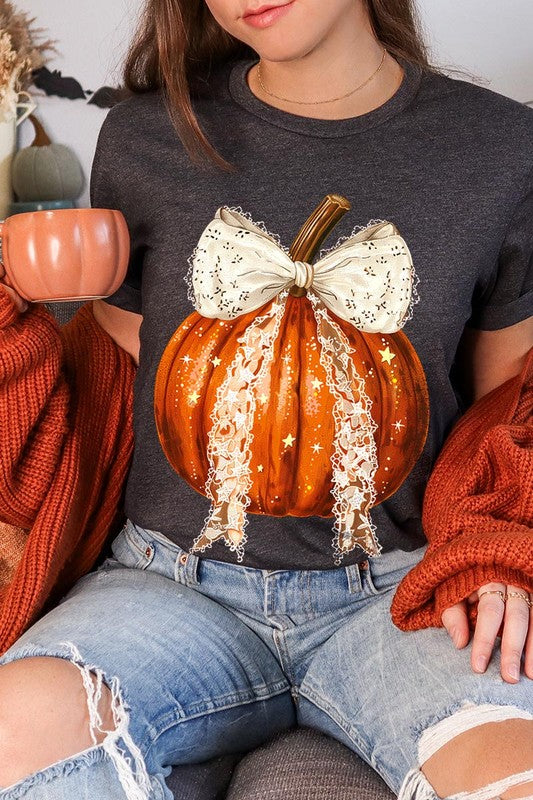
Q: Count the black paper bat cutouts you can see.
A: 2